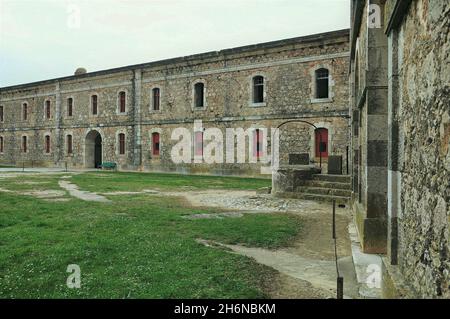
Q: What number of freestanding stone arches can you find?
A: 0